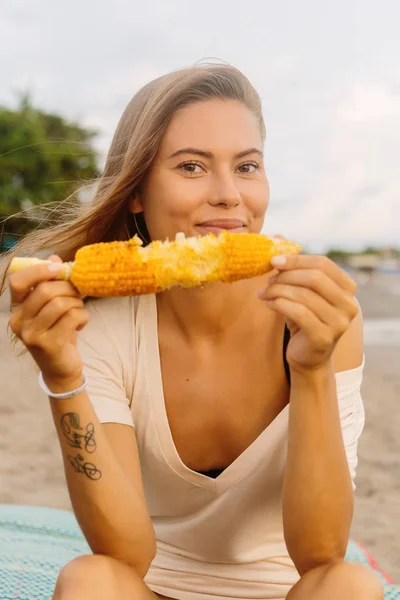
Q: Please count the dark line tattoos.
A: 2